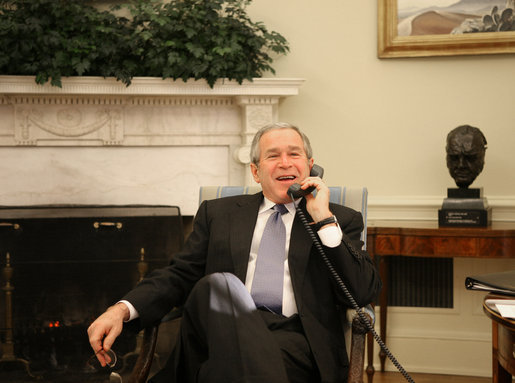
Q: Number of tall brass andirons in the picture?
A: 2